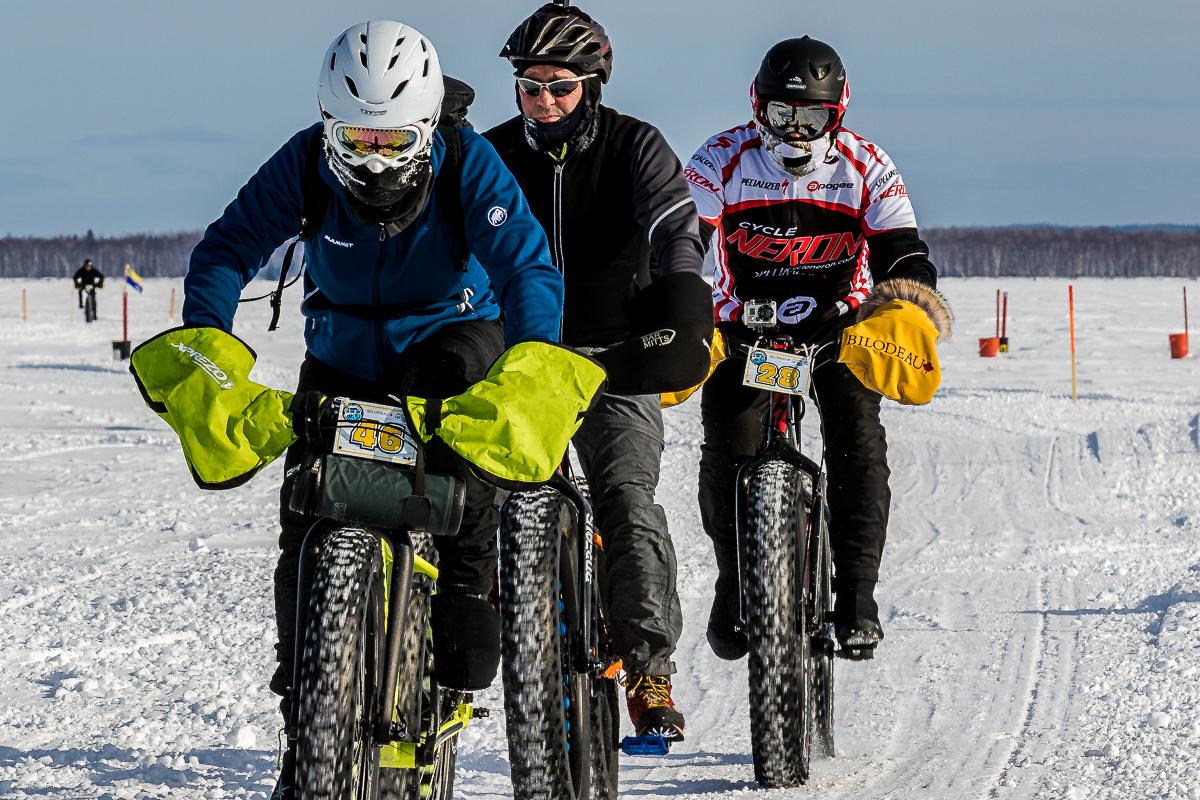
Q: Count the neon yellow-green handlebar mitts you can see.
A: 2